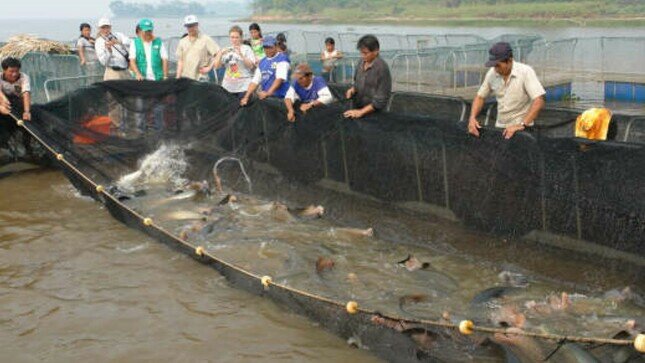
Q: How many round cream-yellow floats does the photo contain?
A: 9